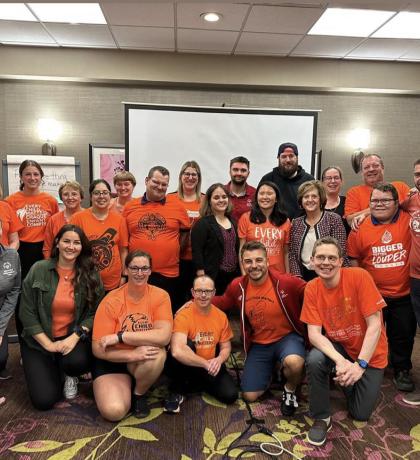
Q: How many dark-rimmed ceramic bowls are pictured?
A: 0